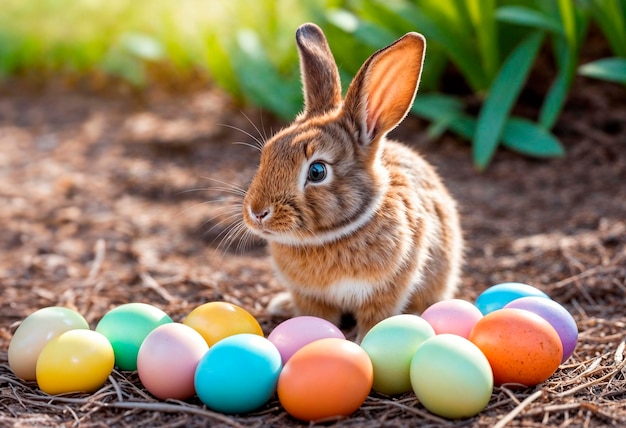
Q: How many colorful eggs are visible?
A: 14